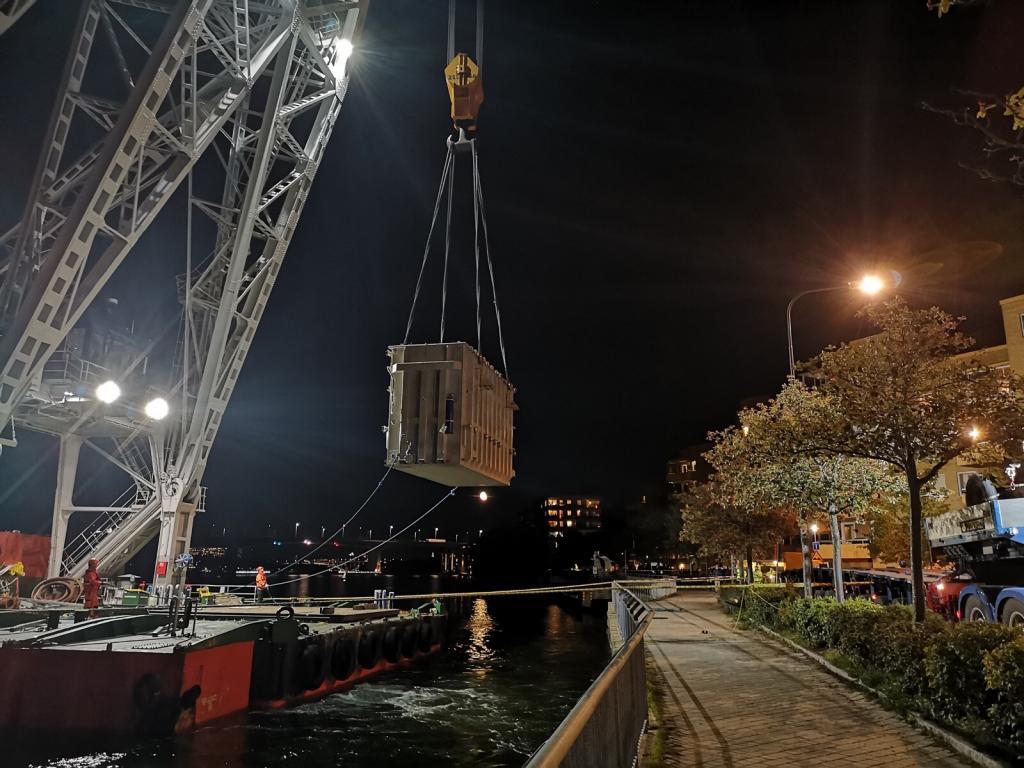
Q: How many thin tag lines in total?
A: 2